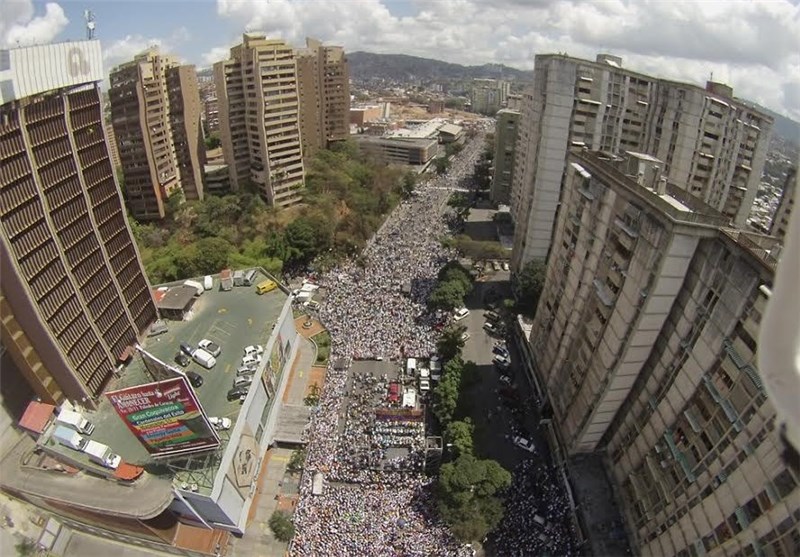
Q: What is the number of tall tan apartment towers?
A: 3